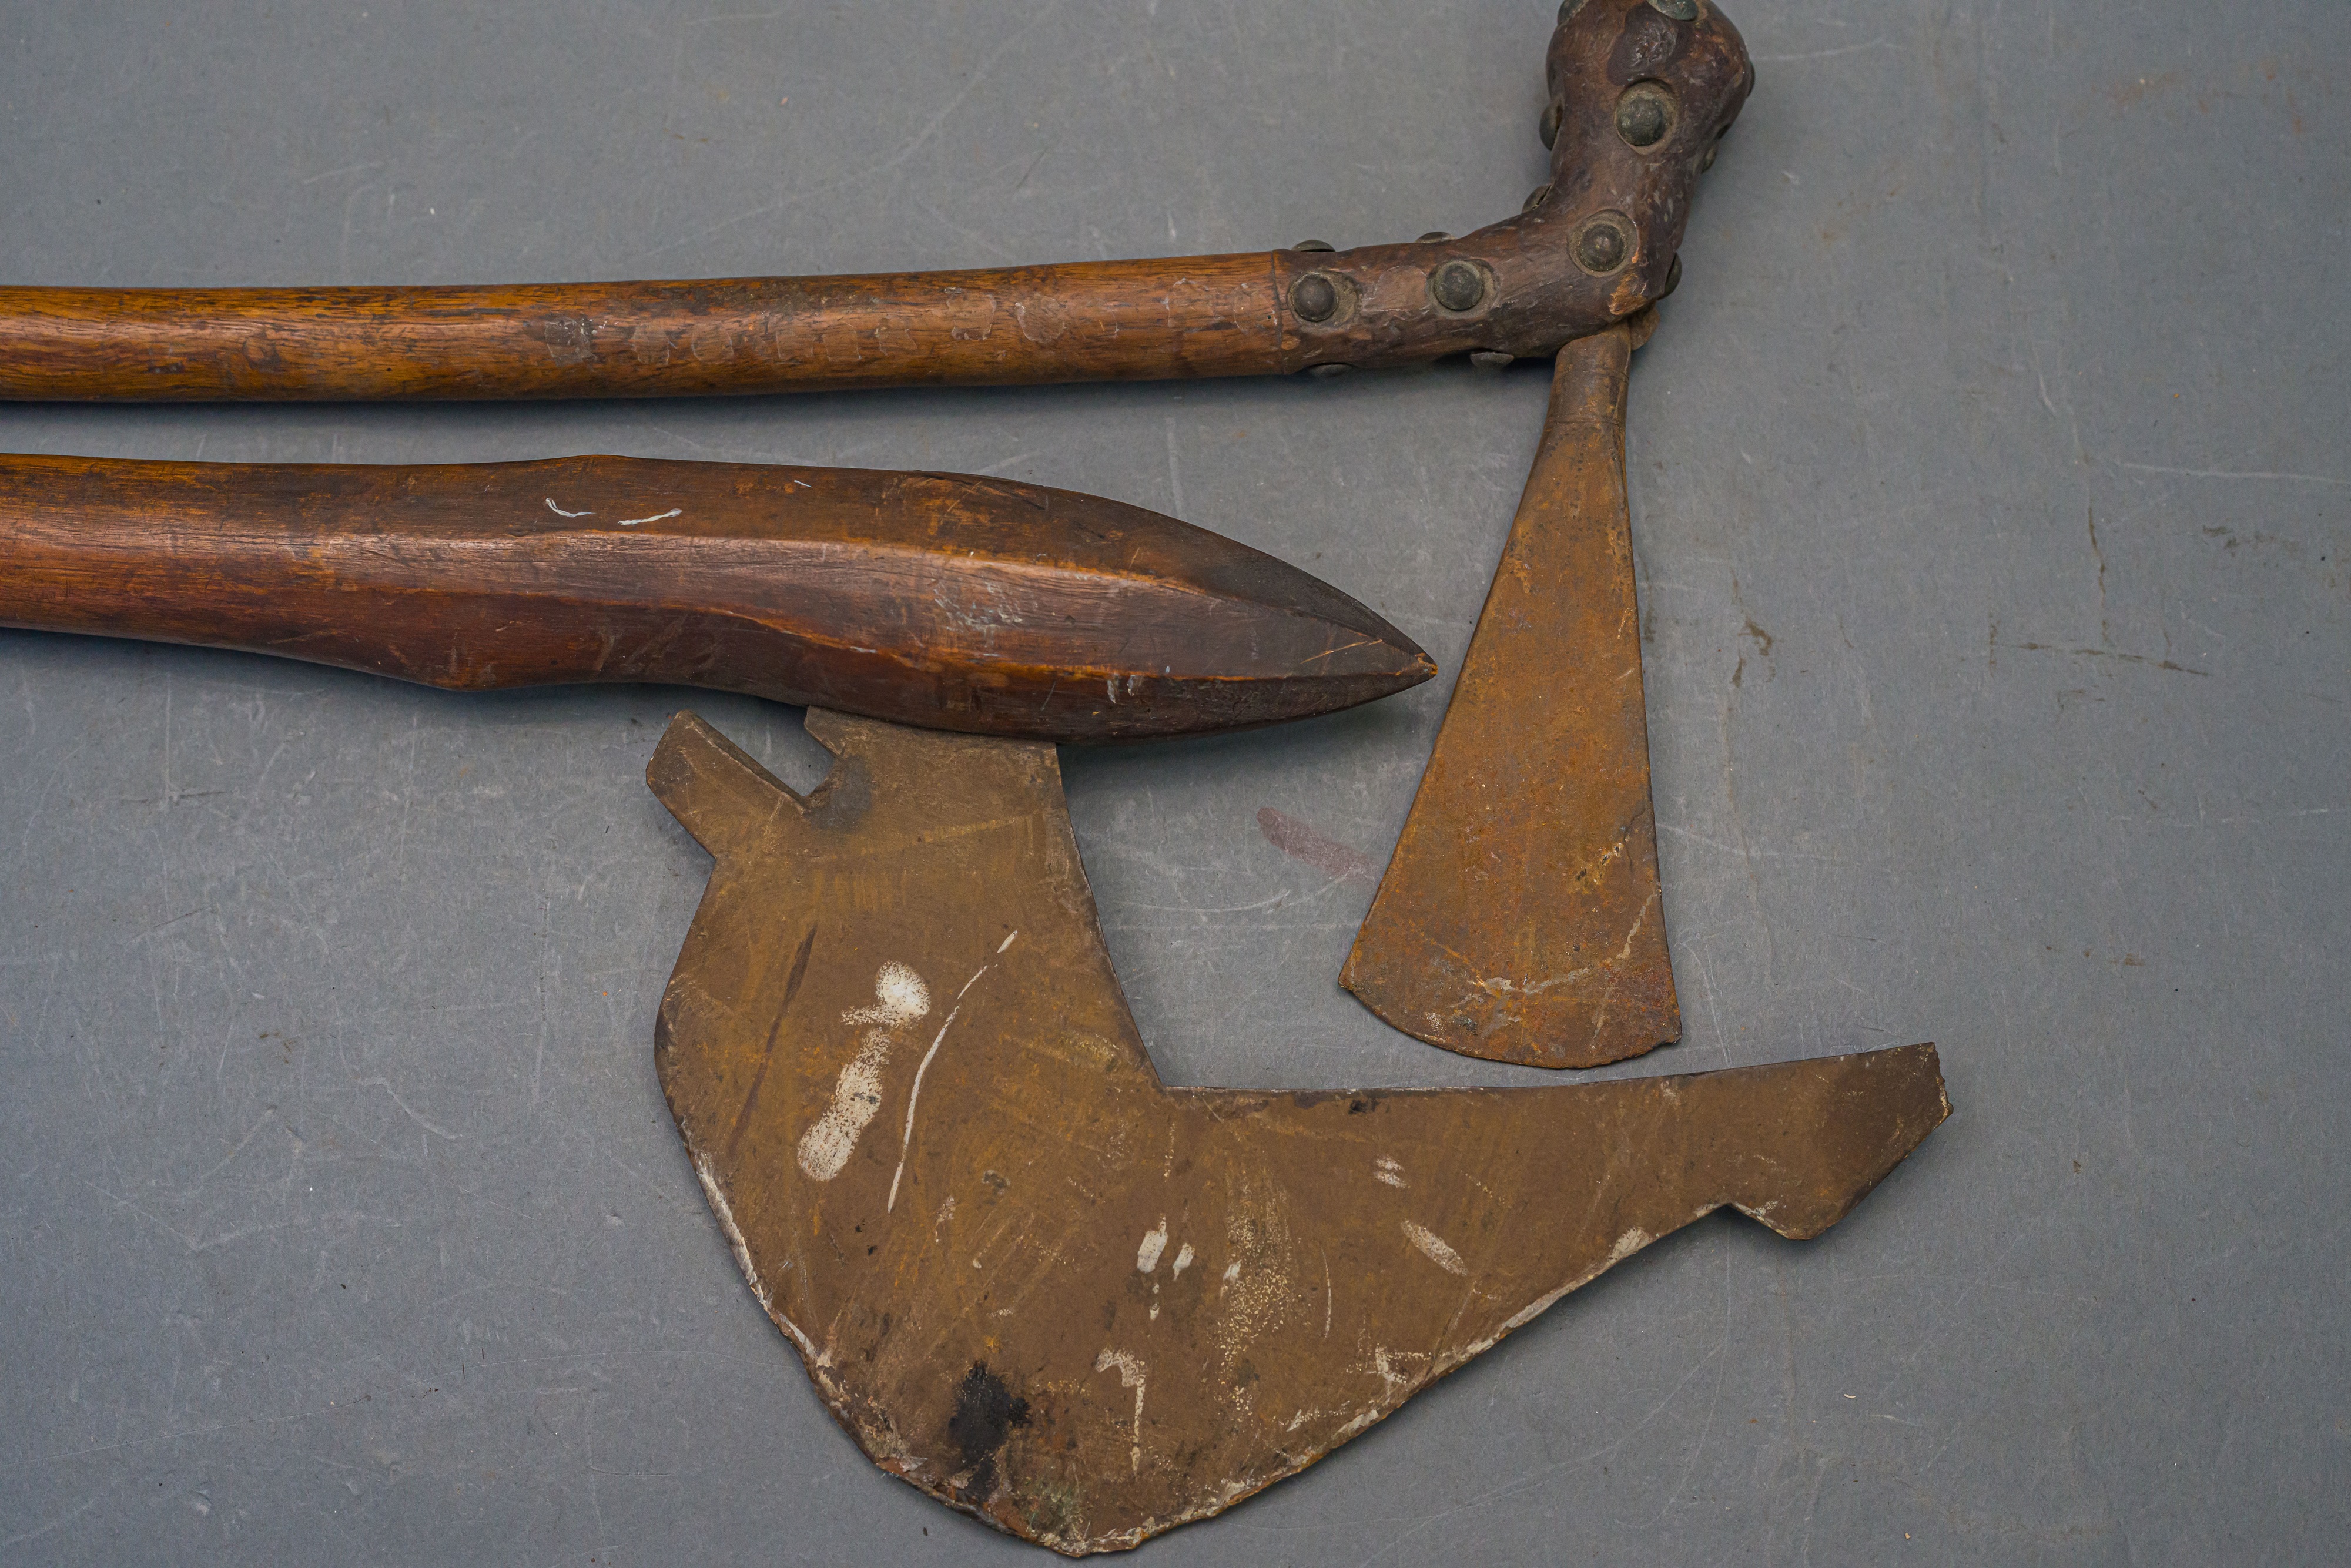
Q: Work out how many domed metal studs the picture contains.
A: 15